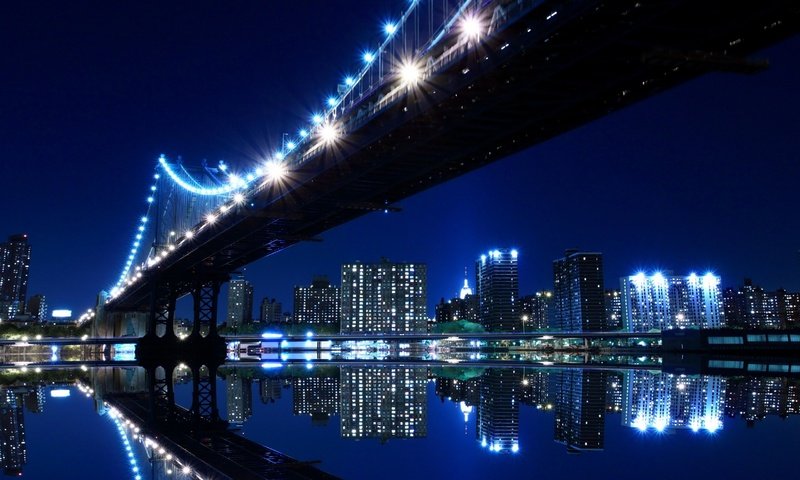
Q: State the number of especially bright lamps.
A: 4